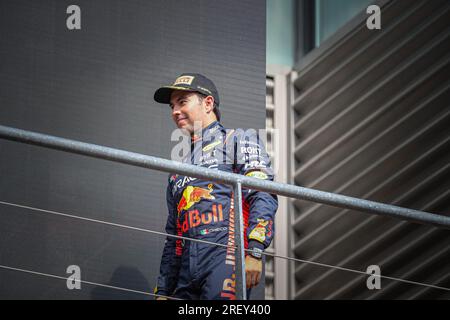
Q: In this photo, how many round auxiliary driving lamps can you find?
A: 0